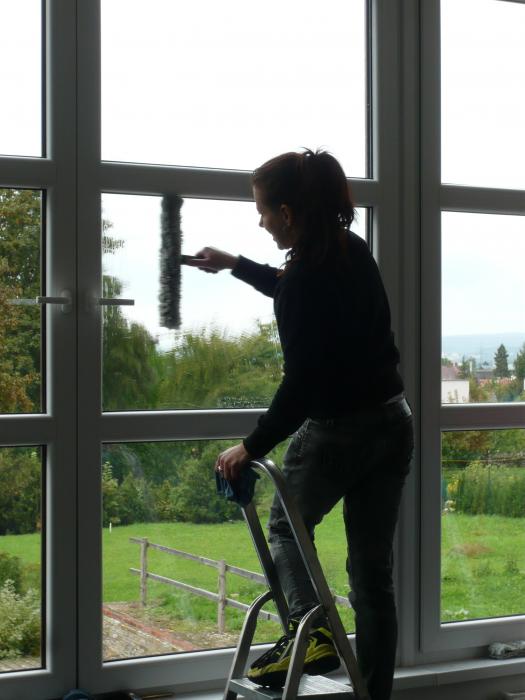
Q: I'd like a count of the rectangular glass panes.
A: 9